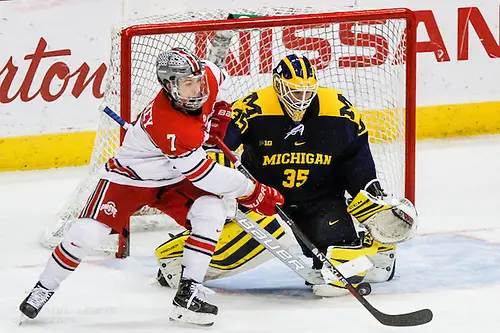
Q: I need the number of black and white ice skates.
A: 2